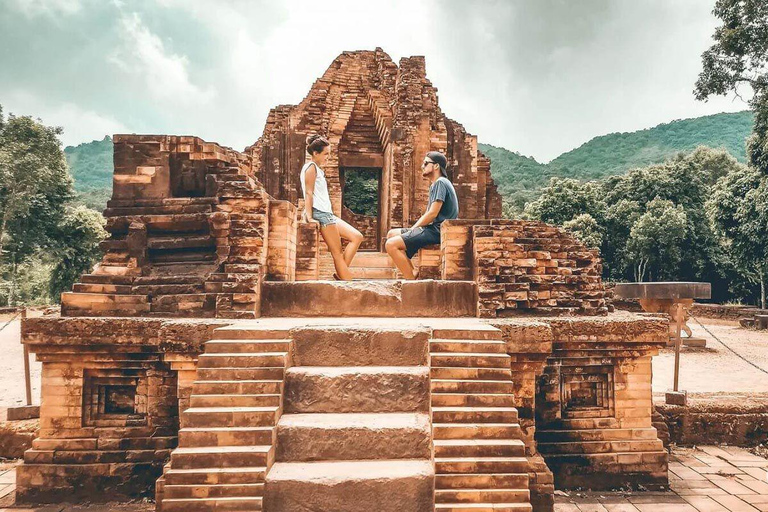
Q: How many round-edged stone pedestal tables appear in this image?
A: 1